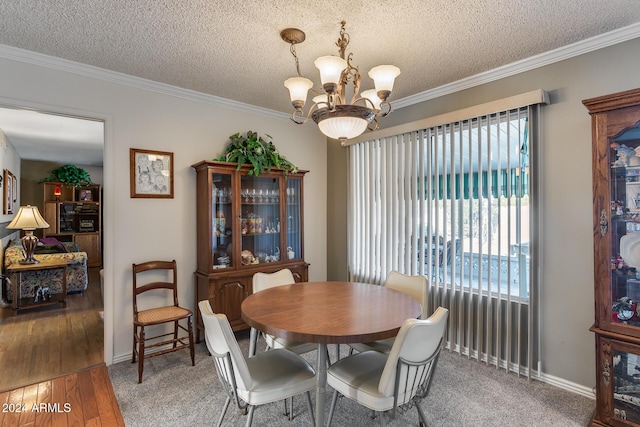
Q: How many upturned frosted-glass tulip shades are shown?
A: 5